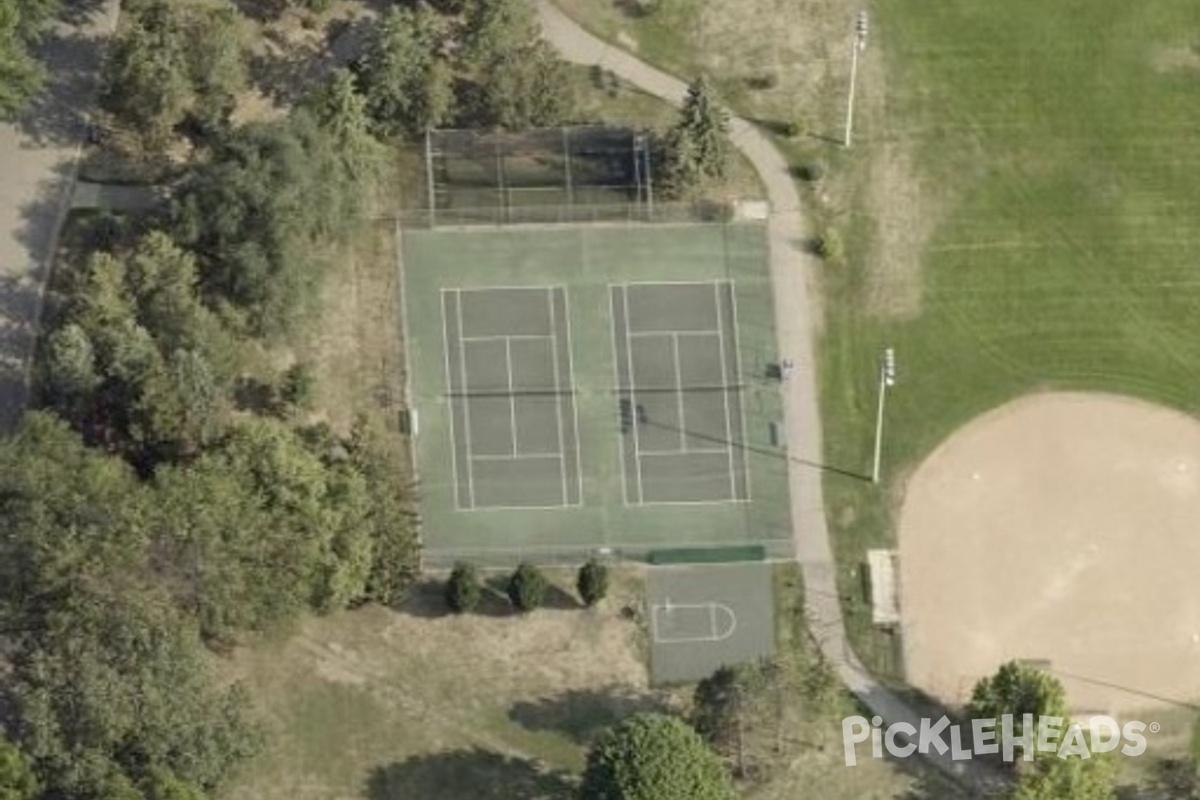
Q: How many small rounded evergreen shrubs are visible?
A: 3